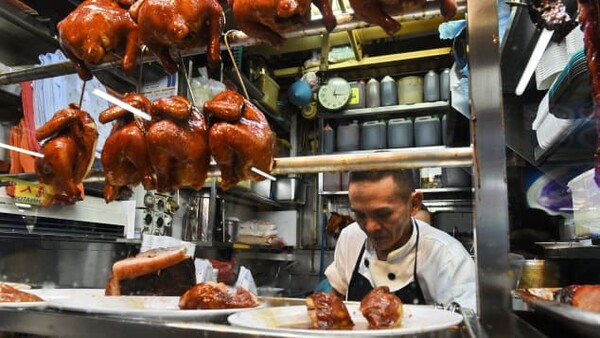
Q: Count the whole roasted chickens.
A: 8